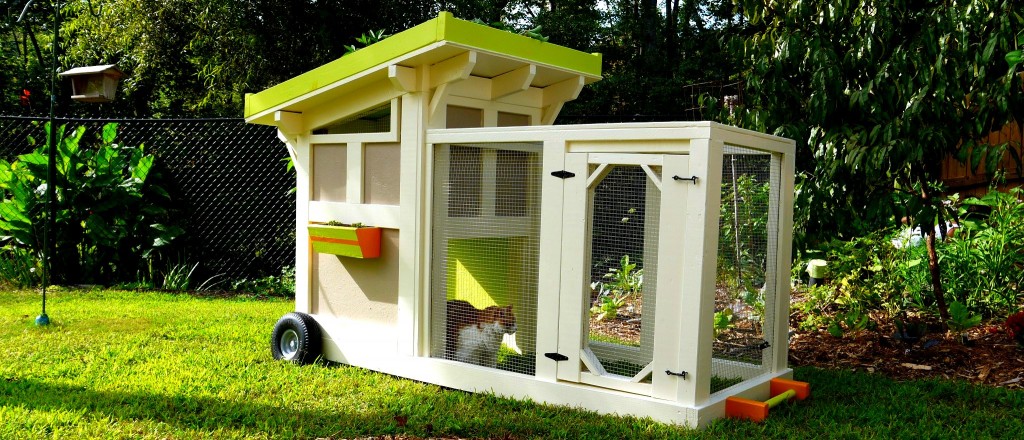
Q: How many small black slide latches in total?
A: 2